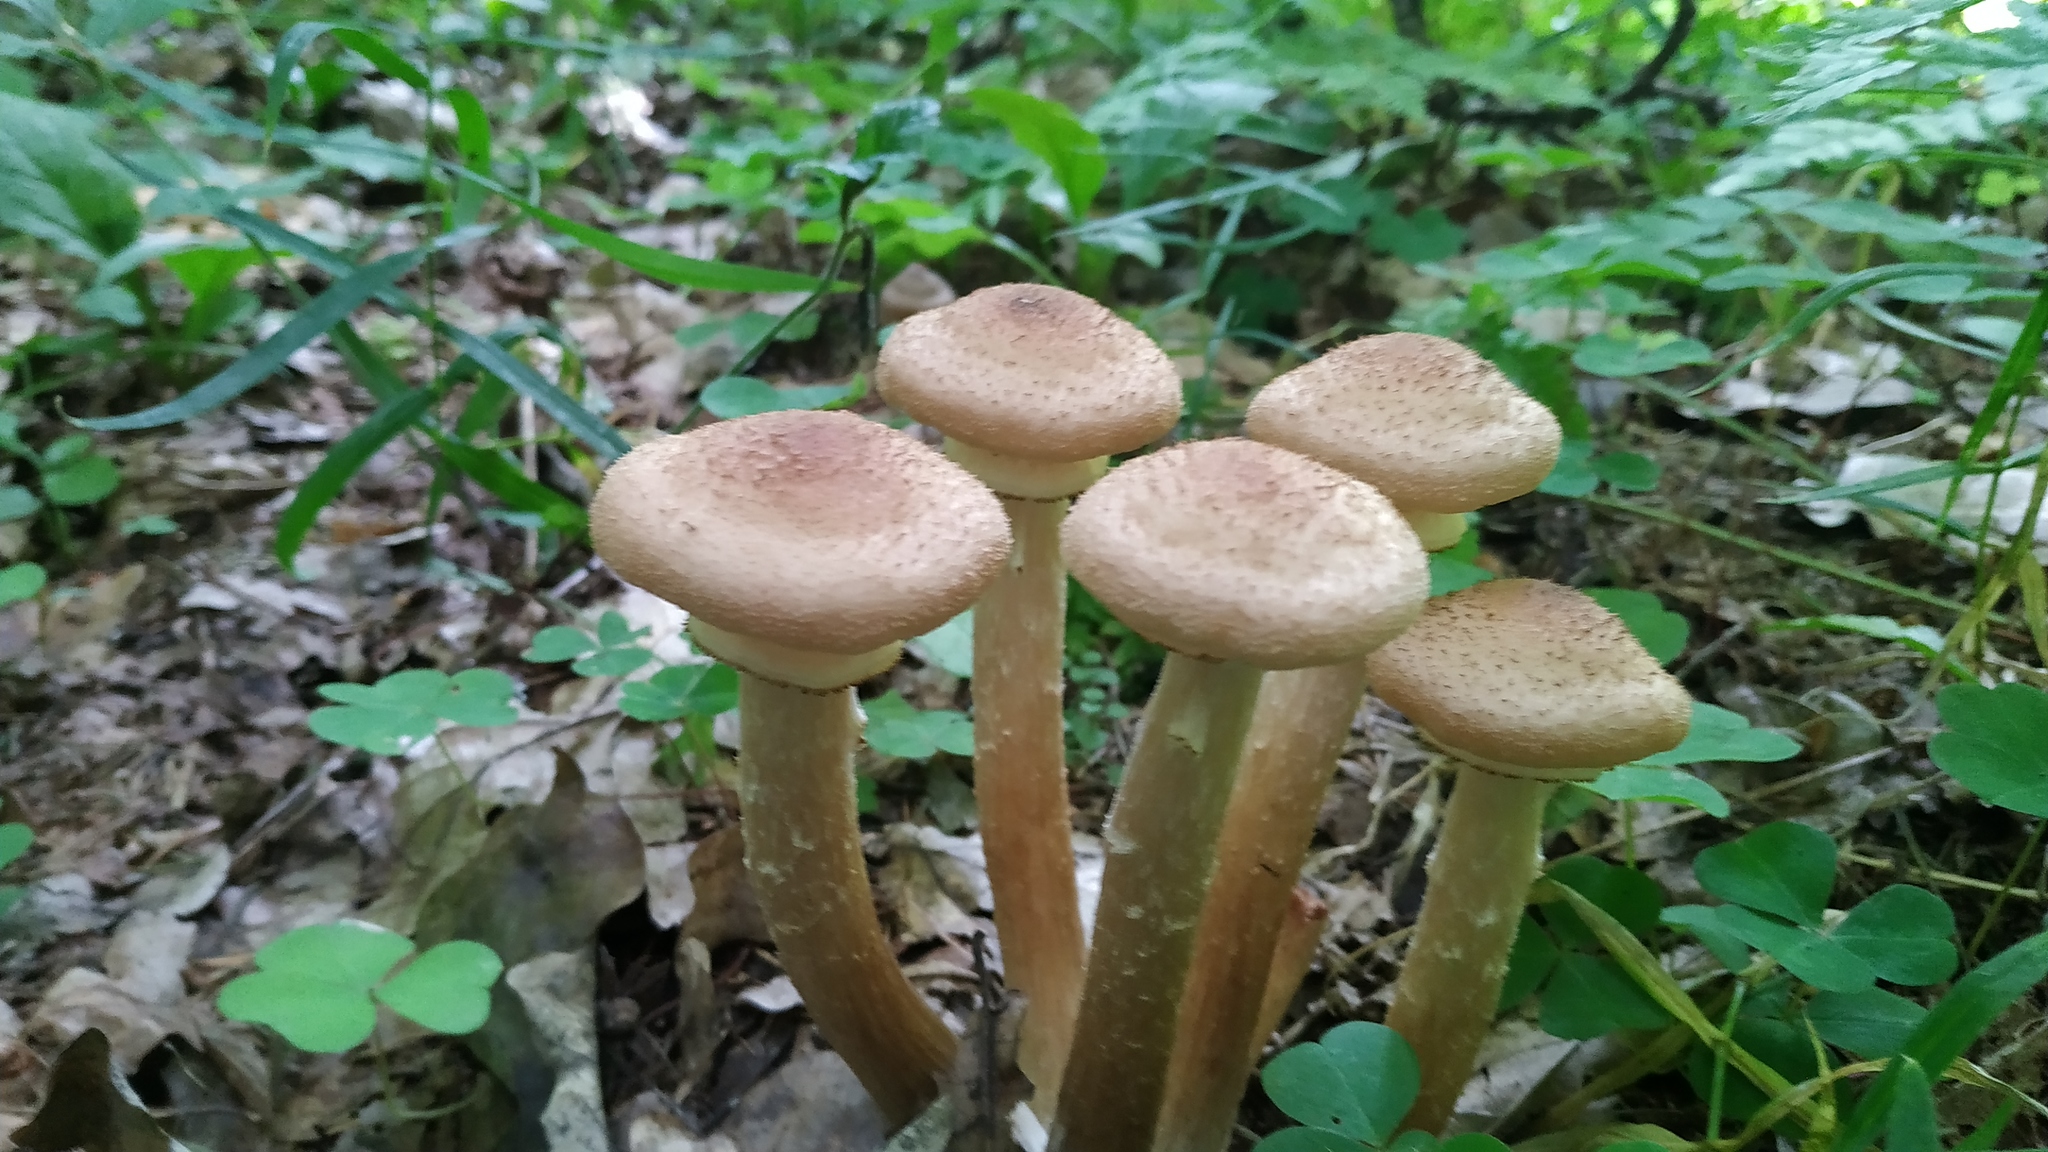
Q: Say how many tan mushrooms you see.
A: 5